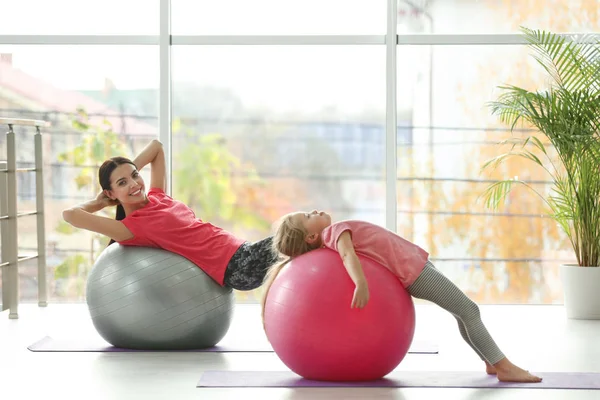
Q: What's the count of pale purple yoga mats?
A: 2